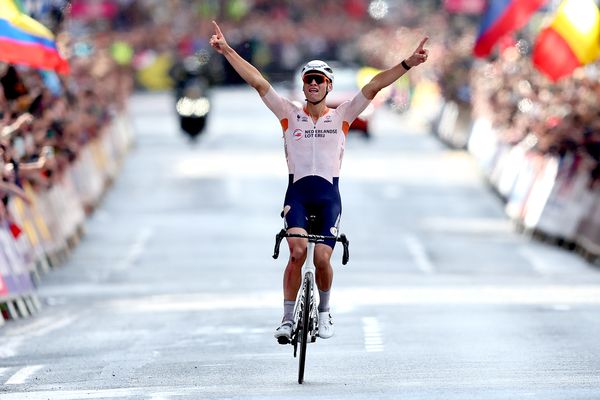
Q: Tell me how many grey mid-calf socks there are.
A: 2